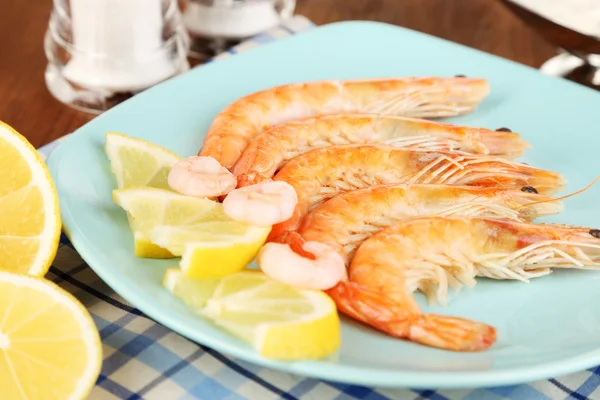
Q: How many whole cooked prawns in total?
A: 5